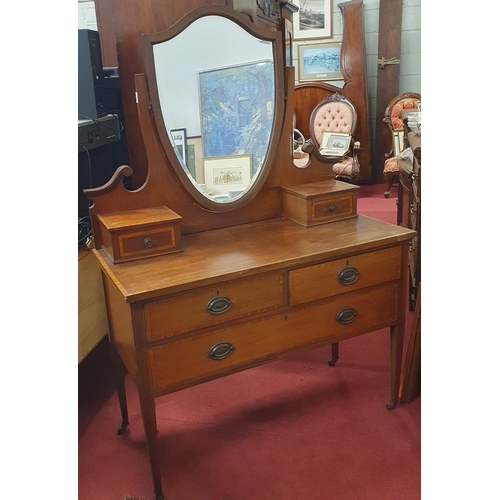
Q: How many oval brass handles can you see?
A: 4